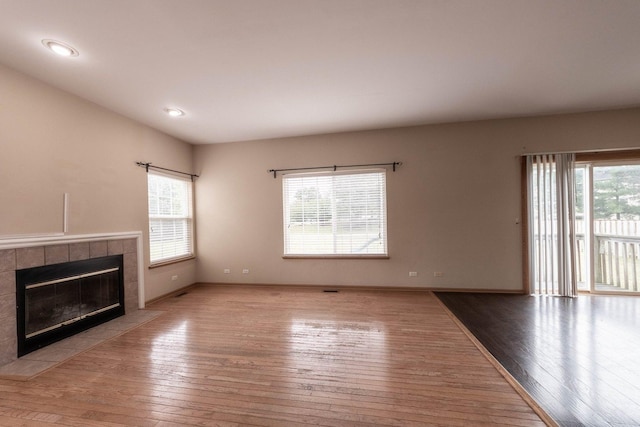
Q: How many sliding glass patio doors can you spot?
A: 1